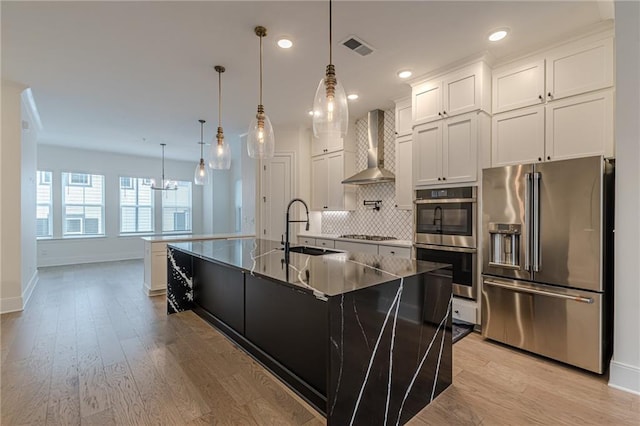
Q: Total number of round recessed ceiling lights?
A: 5